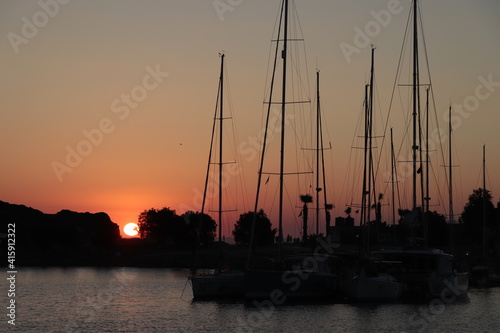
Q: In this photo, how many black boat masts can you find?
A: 10